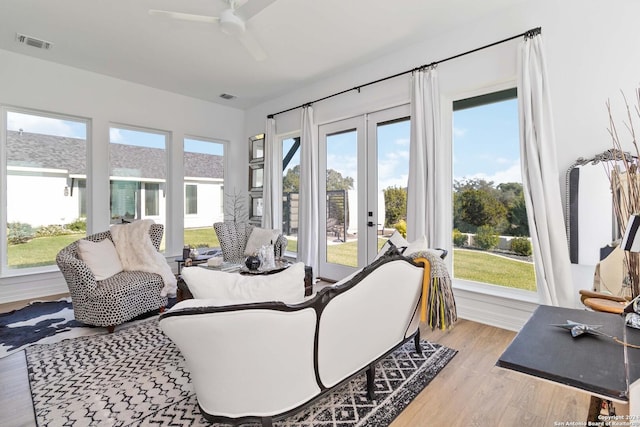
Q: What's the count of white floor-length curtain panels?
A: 4